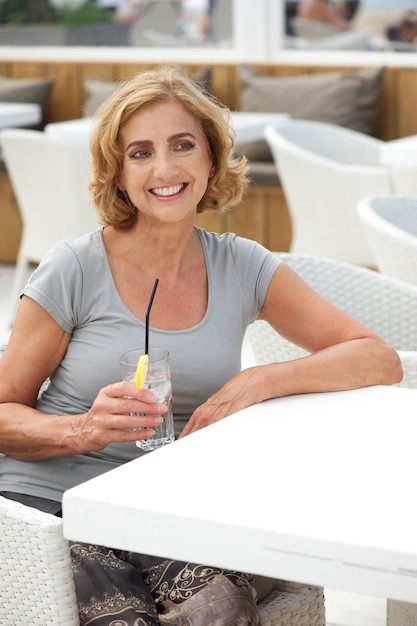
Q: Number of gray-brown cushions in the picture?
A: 3